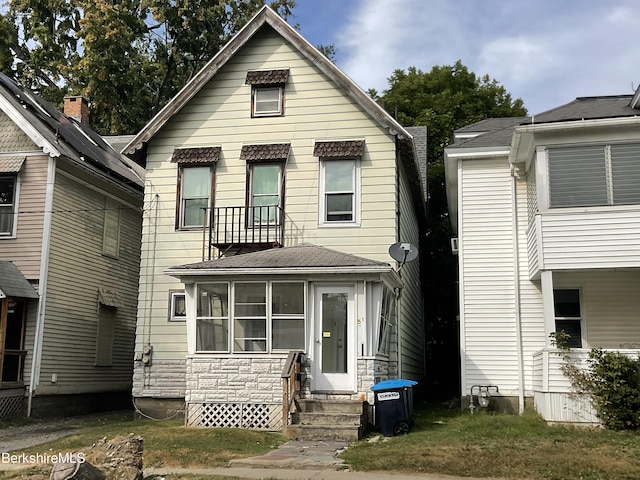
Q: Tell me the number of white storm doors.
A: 1